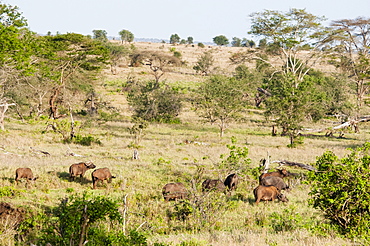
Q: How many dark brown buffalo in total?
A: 9